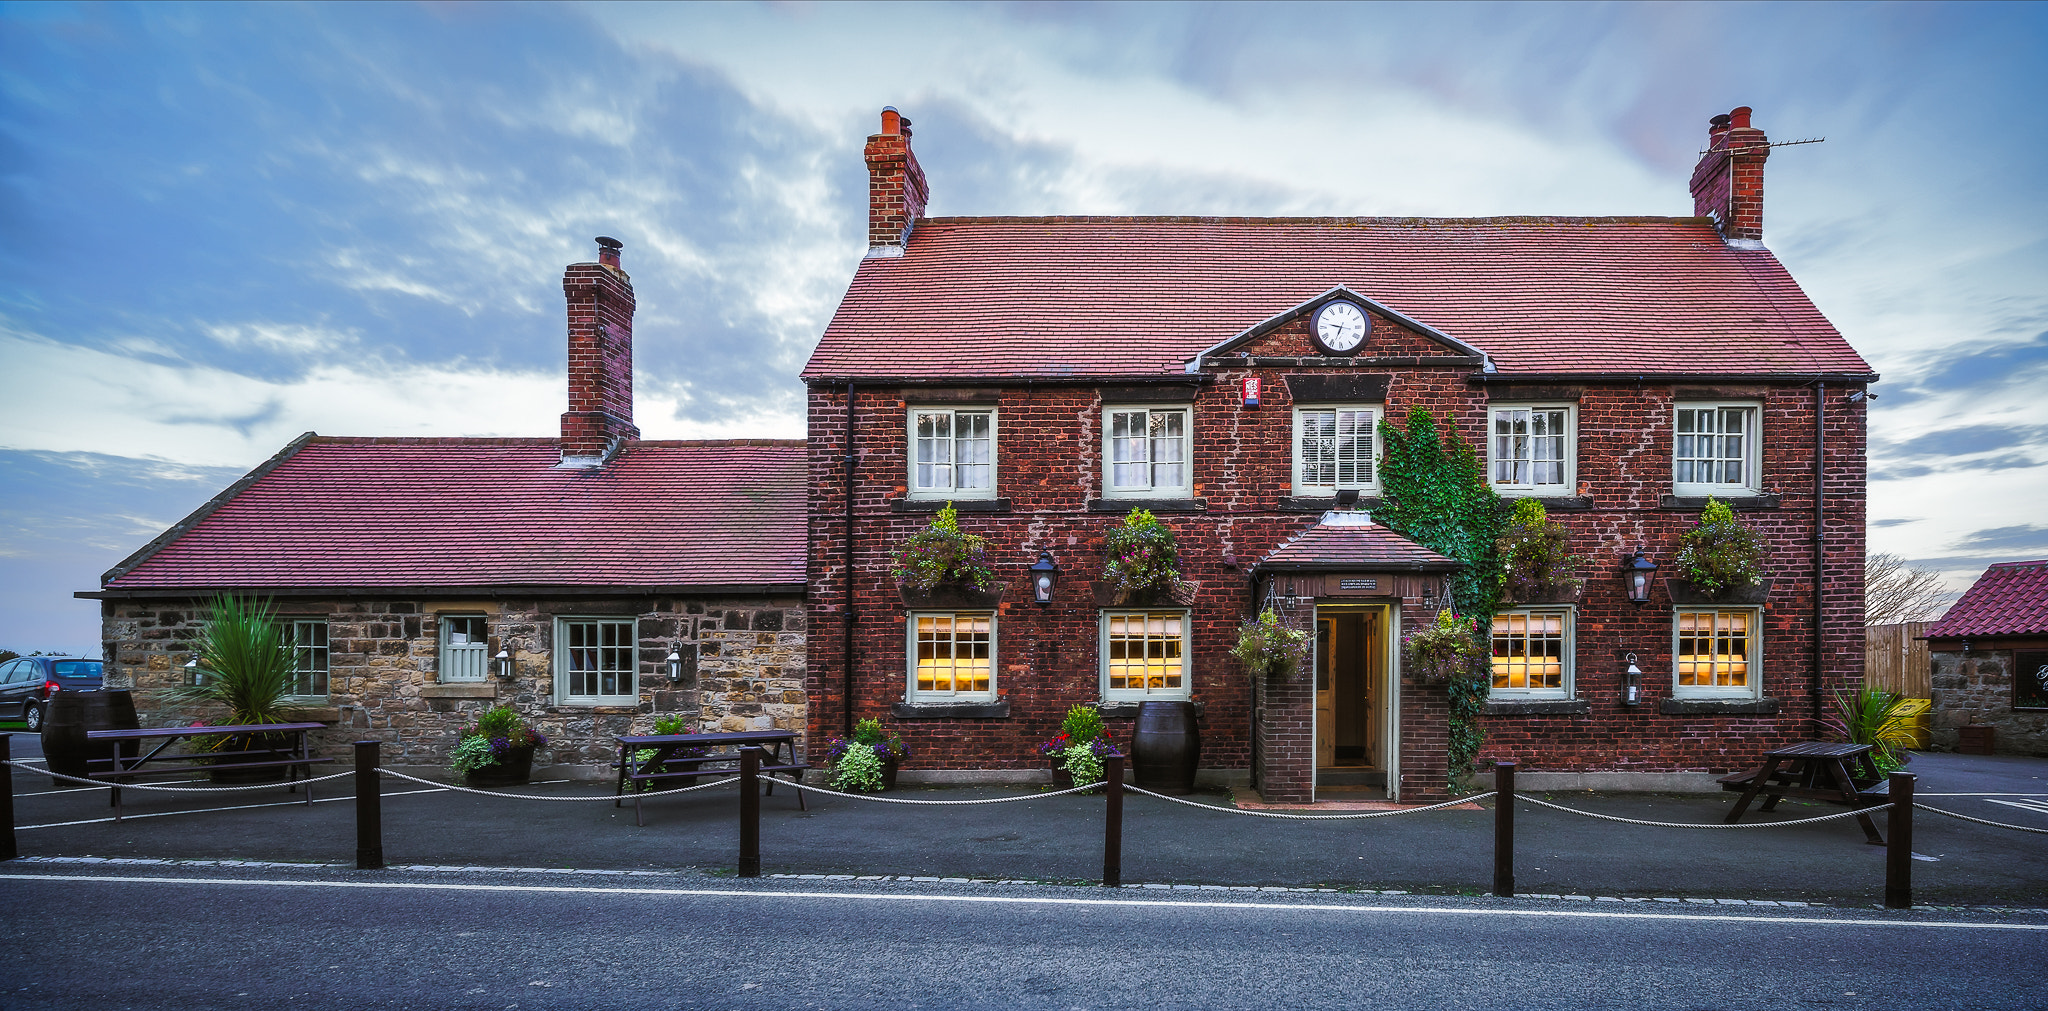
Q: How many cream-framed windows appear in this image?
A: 12